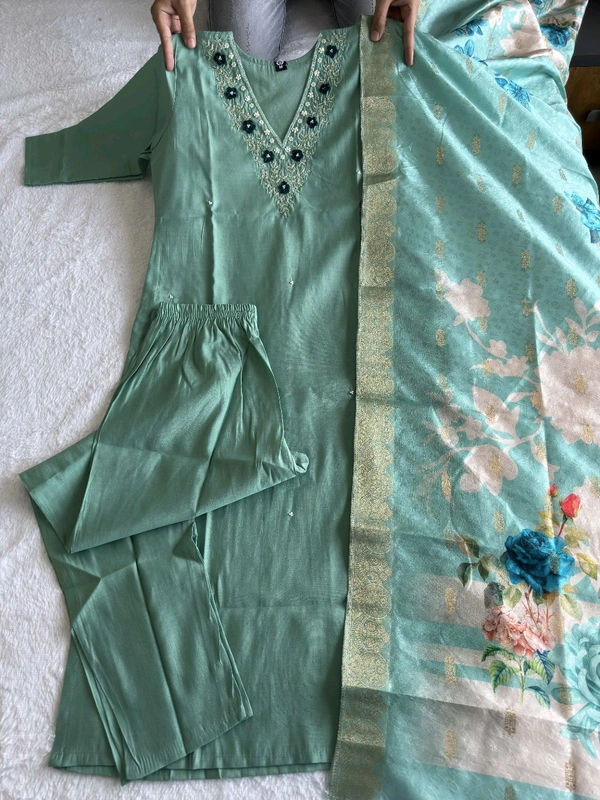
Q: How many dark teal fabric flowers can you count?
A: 9